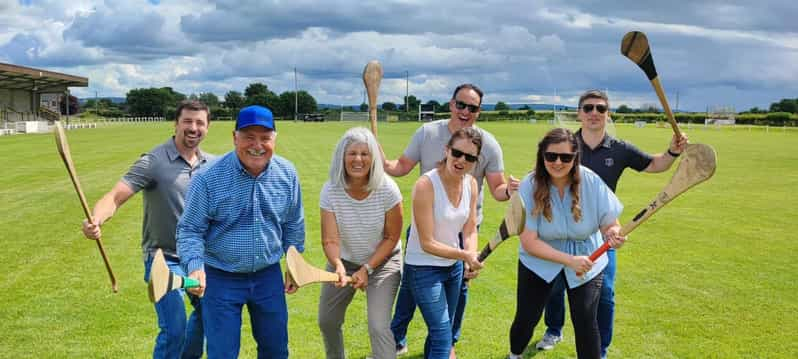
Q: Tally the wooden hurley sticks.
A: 7